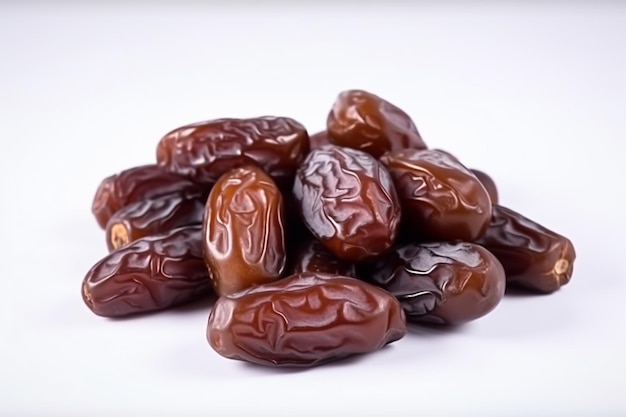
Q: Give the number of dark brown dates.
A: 14